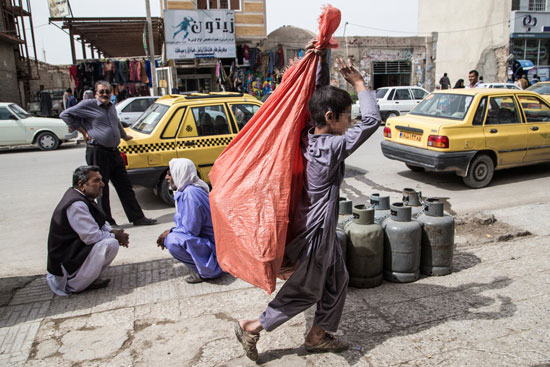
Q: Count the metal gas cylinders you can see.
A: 7